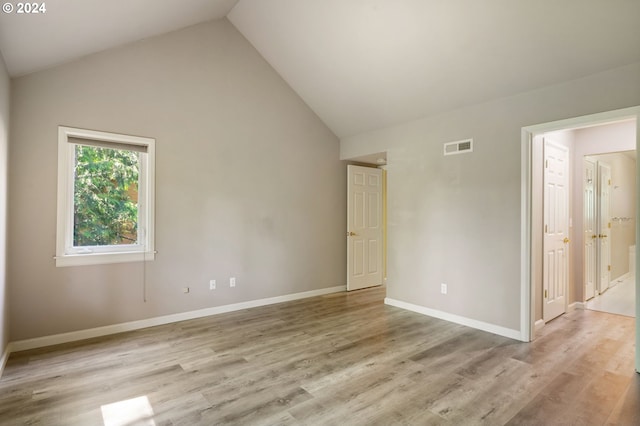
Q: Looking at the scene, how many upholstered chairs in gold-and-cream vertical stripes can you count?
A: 0